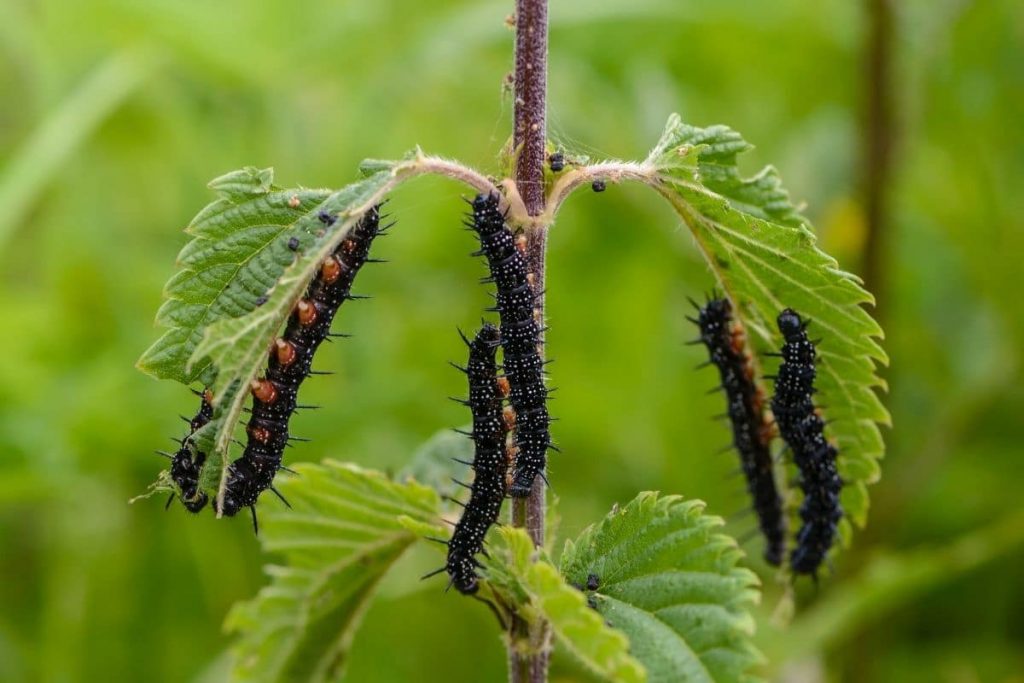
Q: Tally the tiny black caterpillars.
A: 6